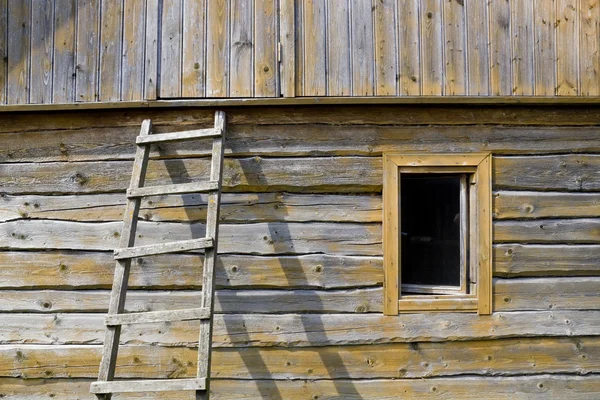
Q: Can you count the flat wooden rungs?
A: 5